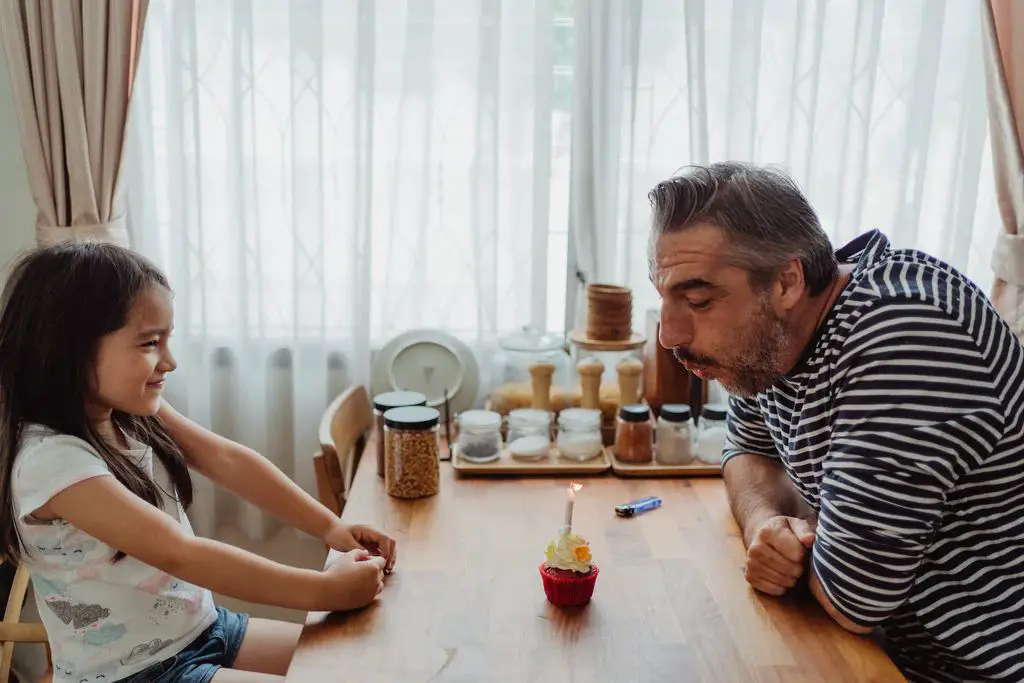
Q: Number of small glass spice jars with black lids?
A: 3